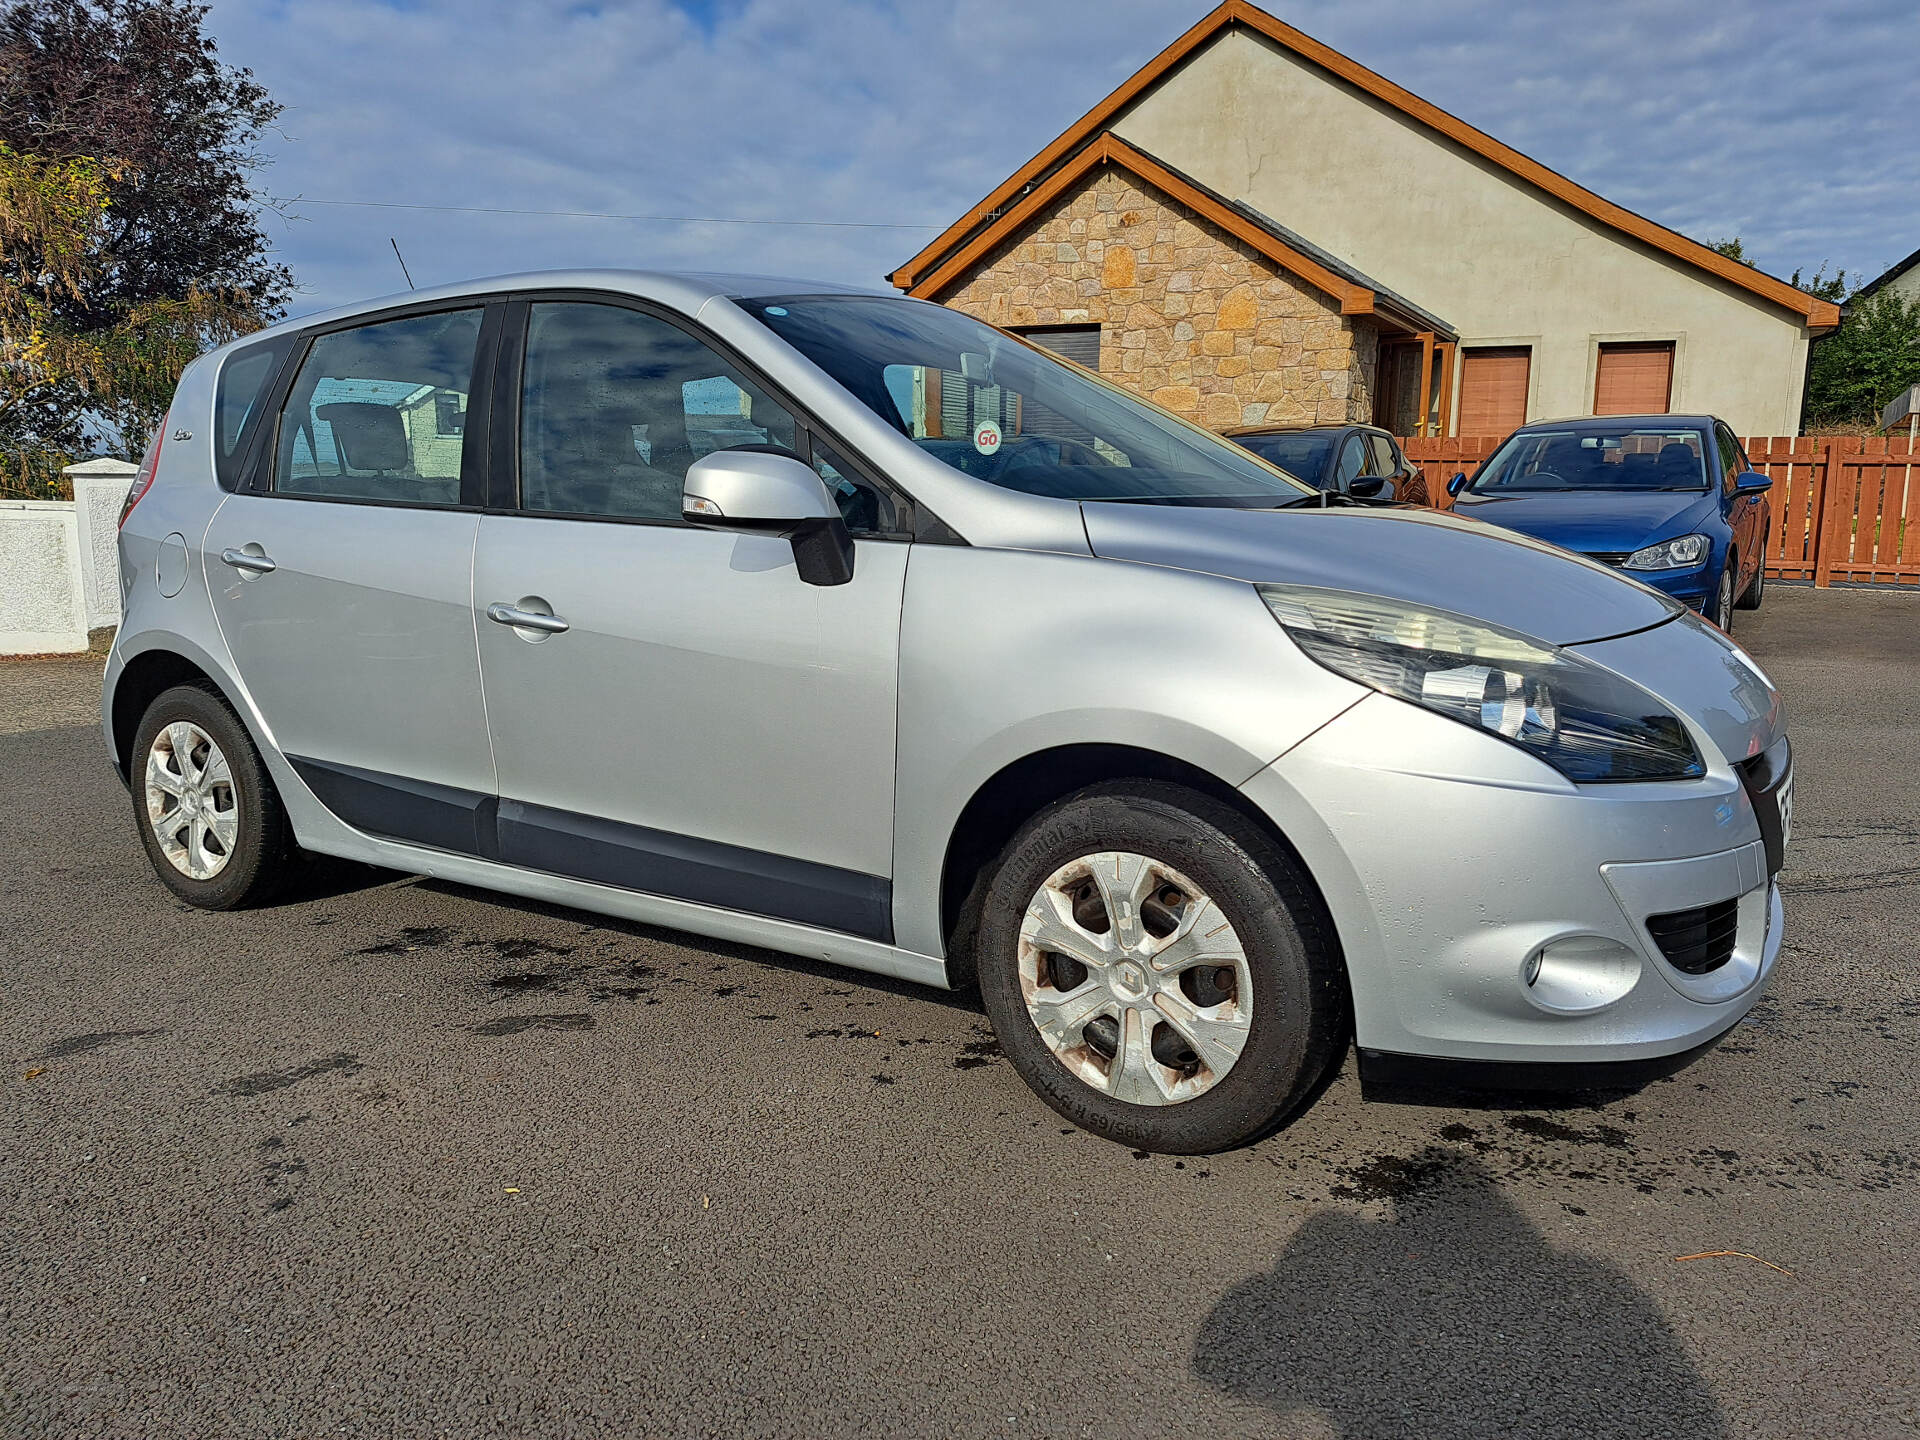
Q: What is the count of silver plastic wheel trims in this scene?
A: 2